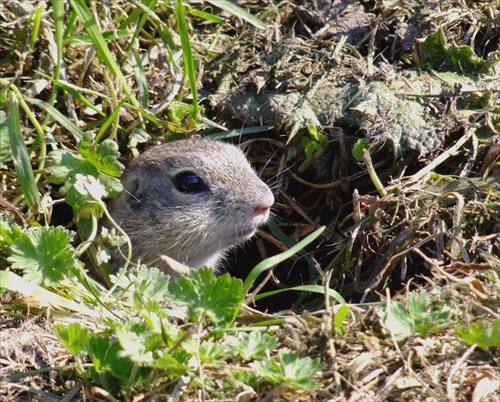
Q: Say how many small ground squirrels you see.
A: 1